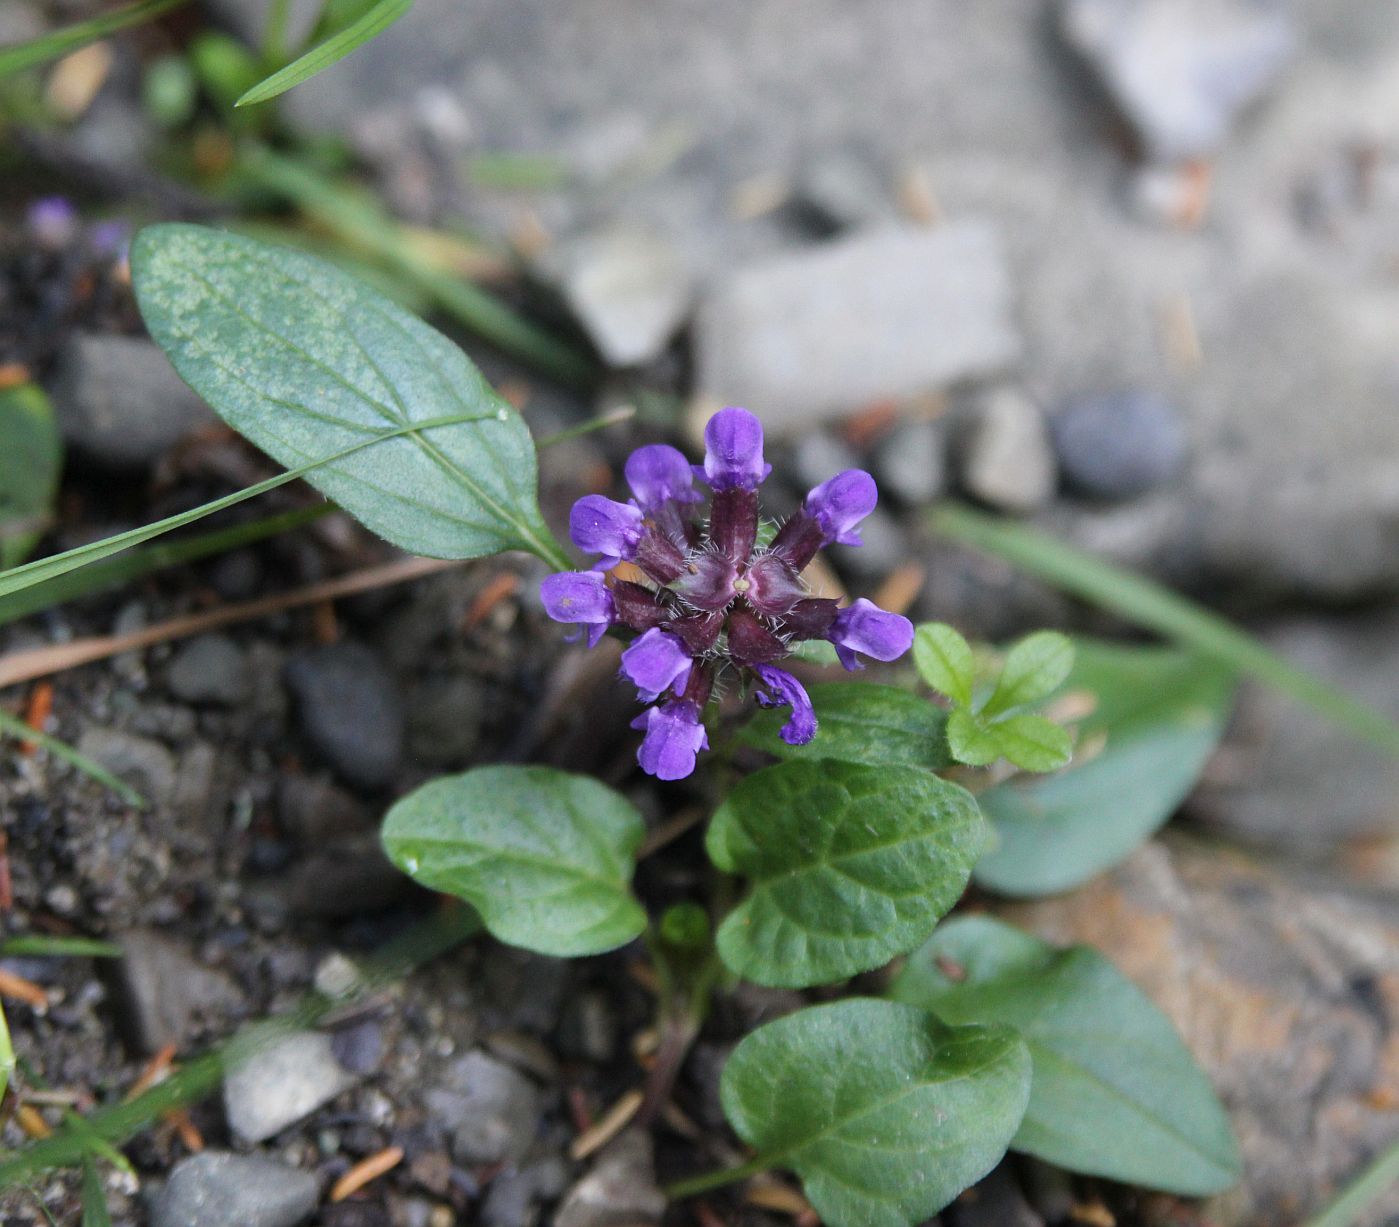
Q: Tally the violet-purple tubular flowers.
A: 9